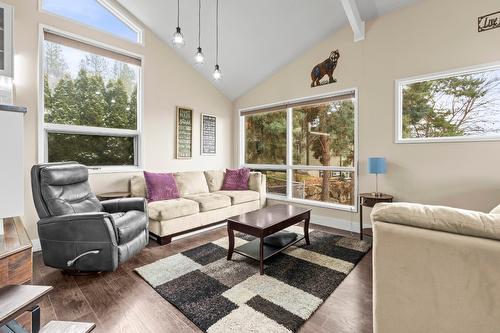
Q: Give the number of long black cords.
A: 3